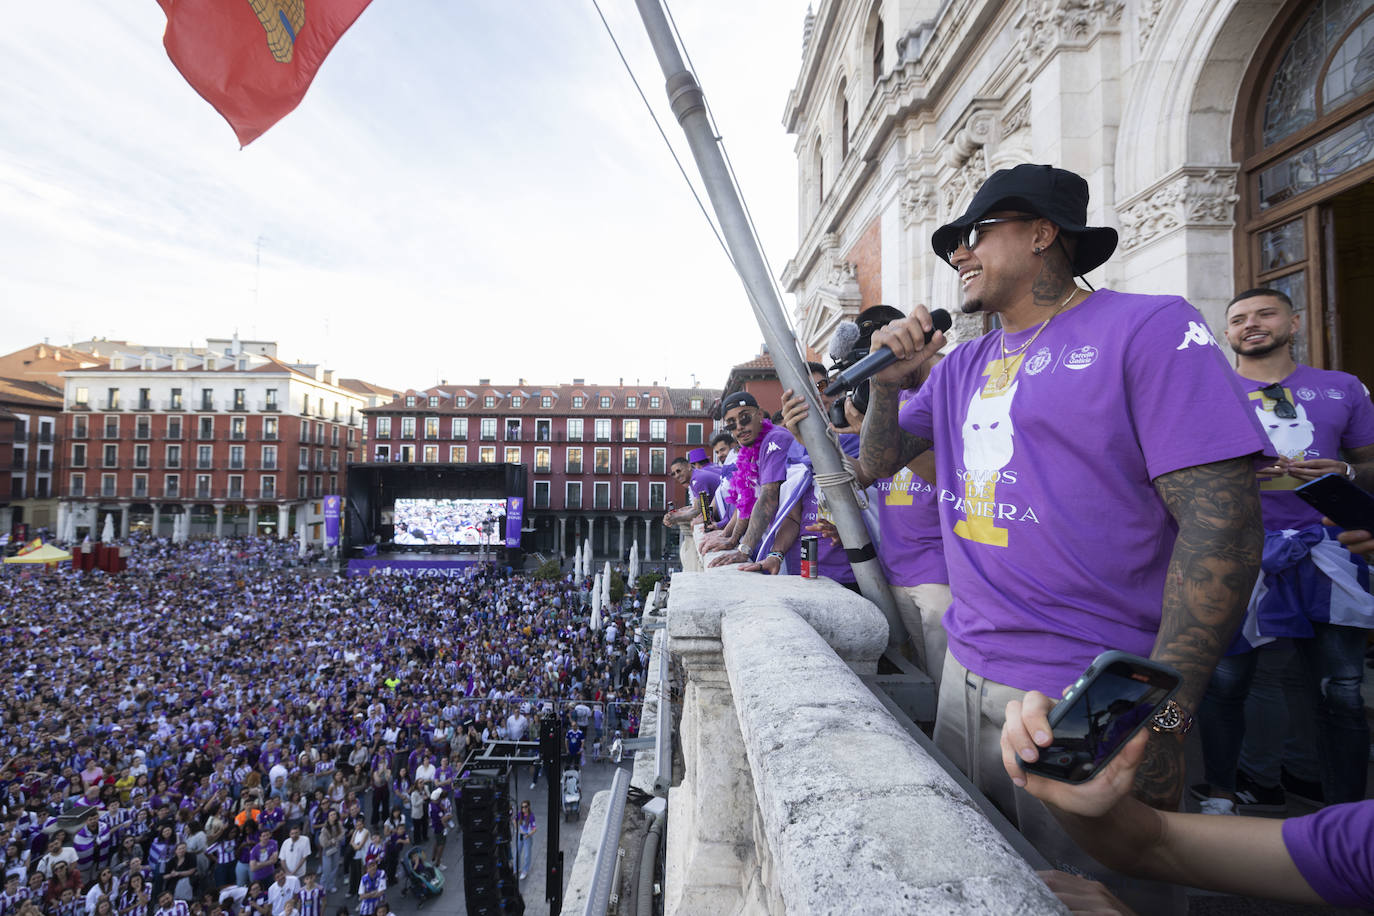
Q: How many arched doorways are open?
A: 1